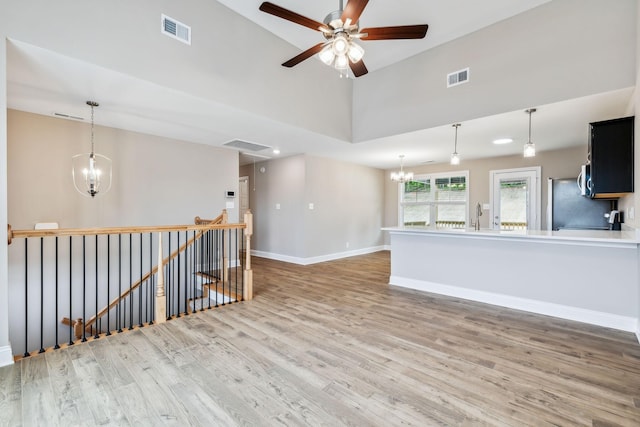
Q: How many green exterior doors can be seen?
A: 0